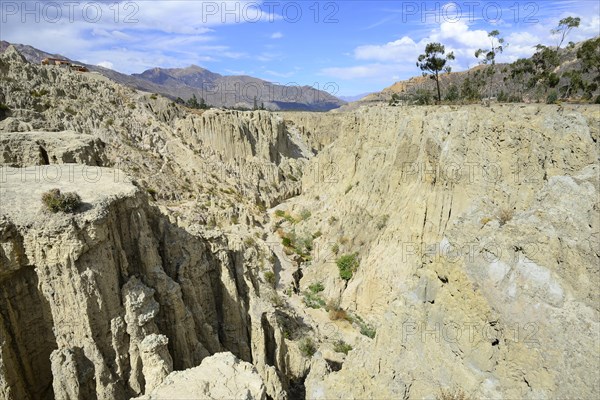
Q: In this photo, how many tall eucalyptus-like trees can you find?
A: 3